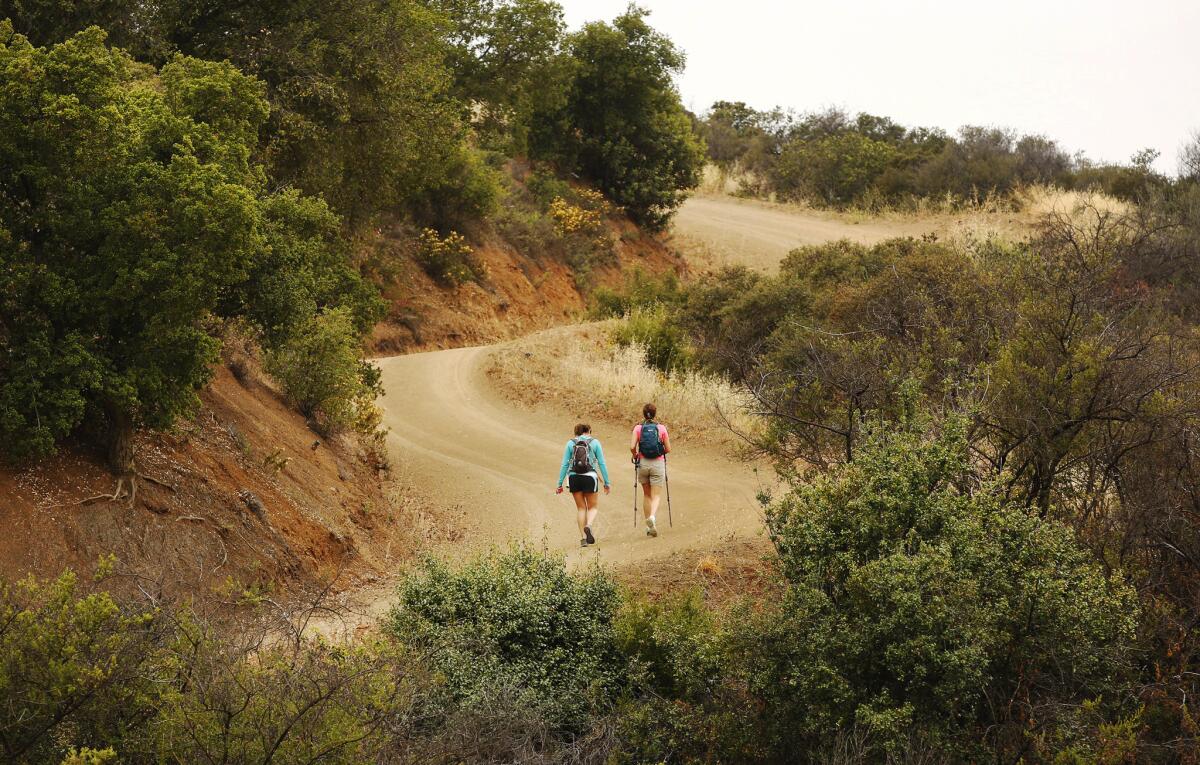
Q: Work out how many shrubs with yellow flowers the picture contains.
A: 2